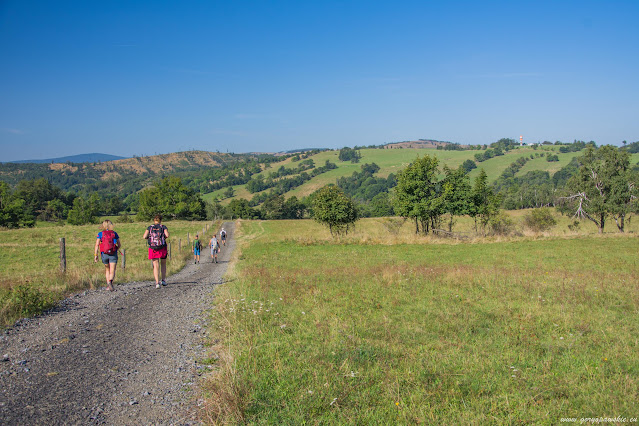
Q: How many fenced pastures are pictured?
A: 1